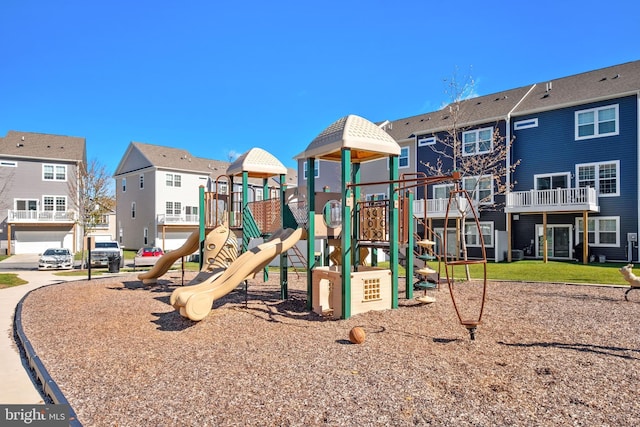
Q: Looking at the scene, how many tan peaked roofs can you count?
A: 2